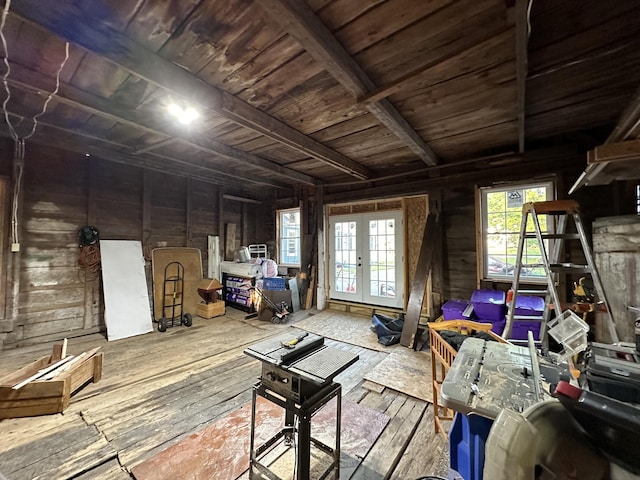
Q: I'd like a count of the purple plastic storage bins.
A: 5